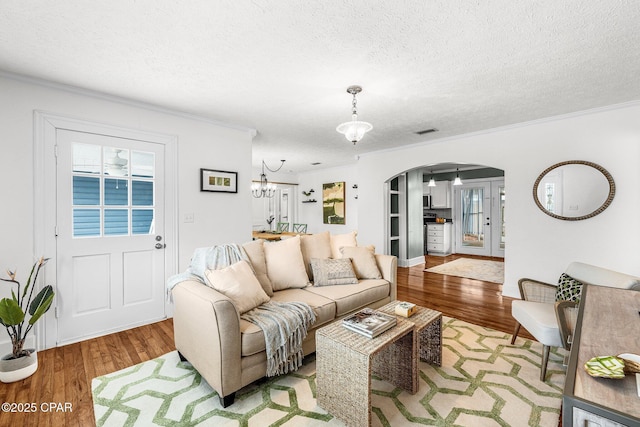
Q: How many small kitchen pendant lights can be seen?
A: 2